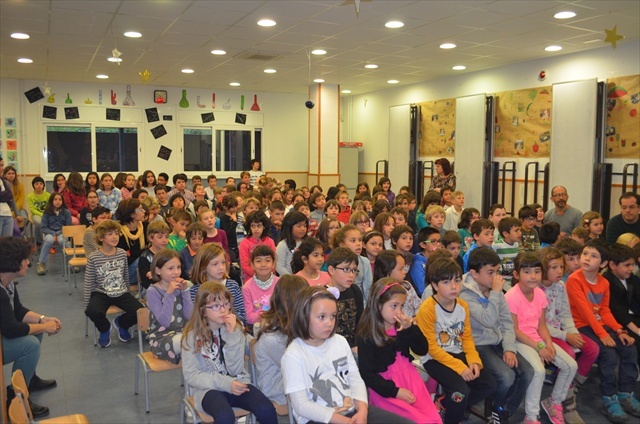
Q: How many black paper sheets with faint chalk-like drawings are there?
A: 9